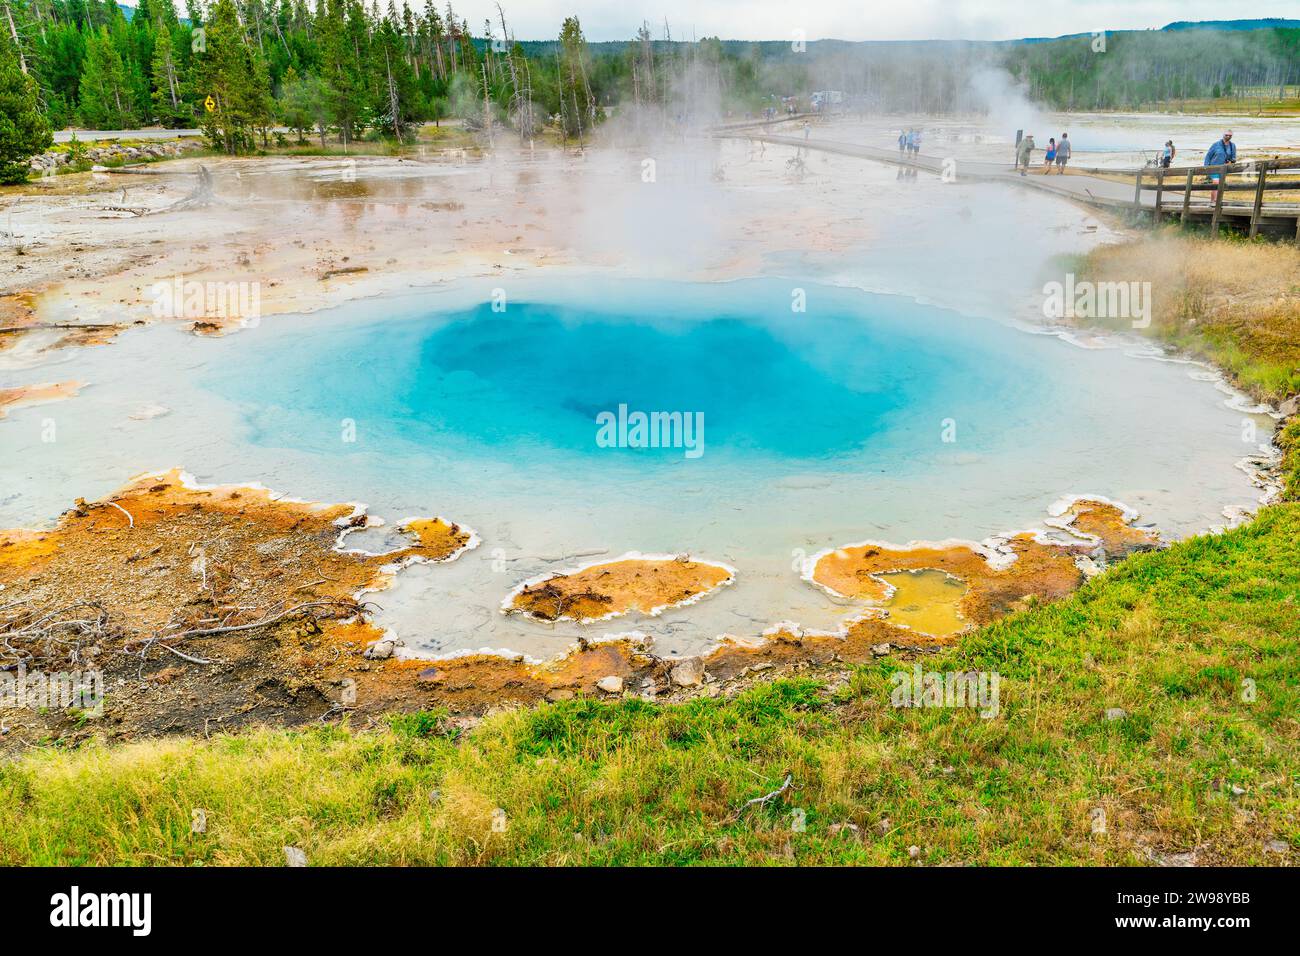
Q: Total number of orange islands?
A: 1